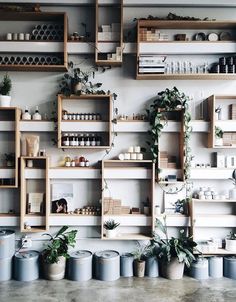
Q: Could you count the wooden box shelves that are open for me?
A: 10